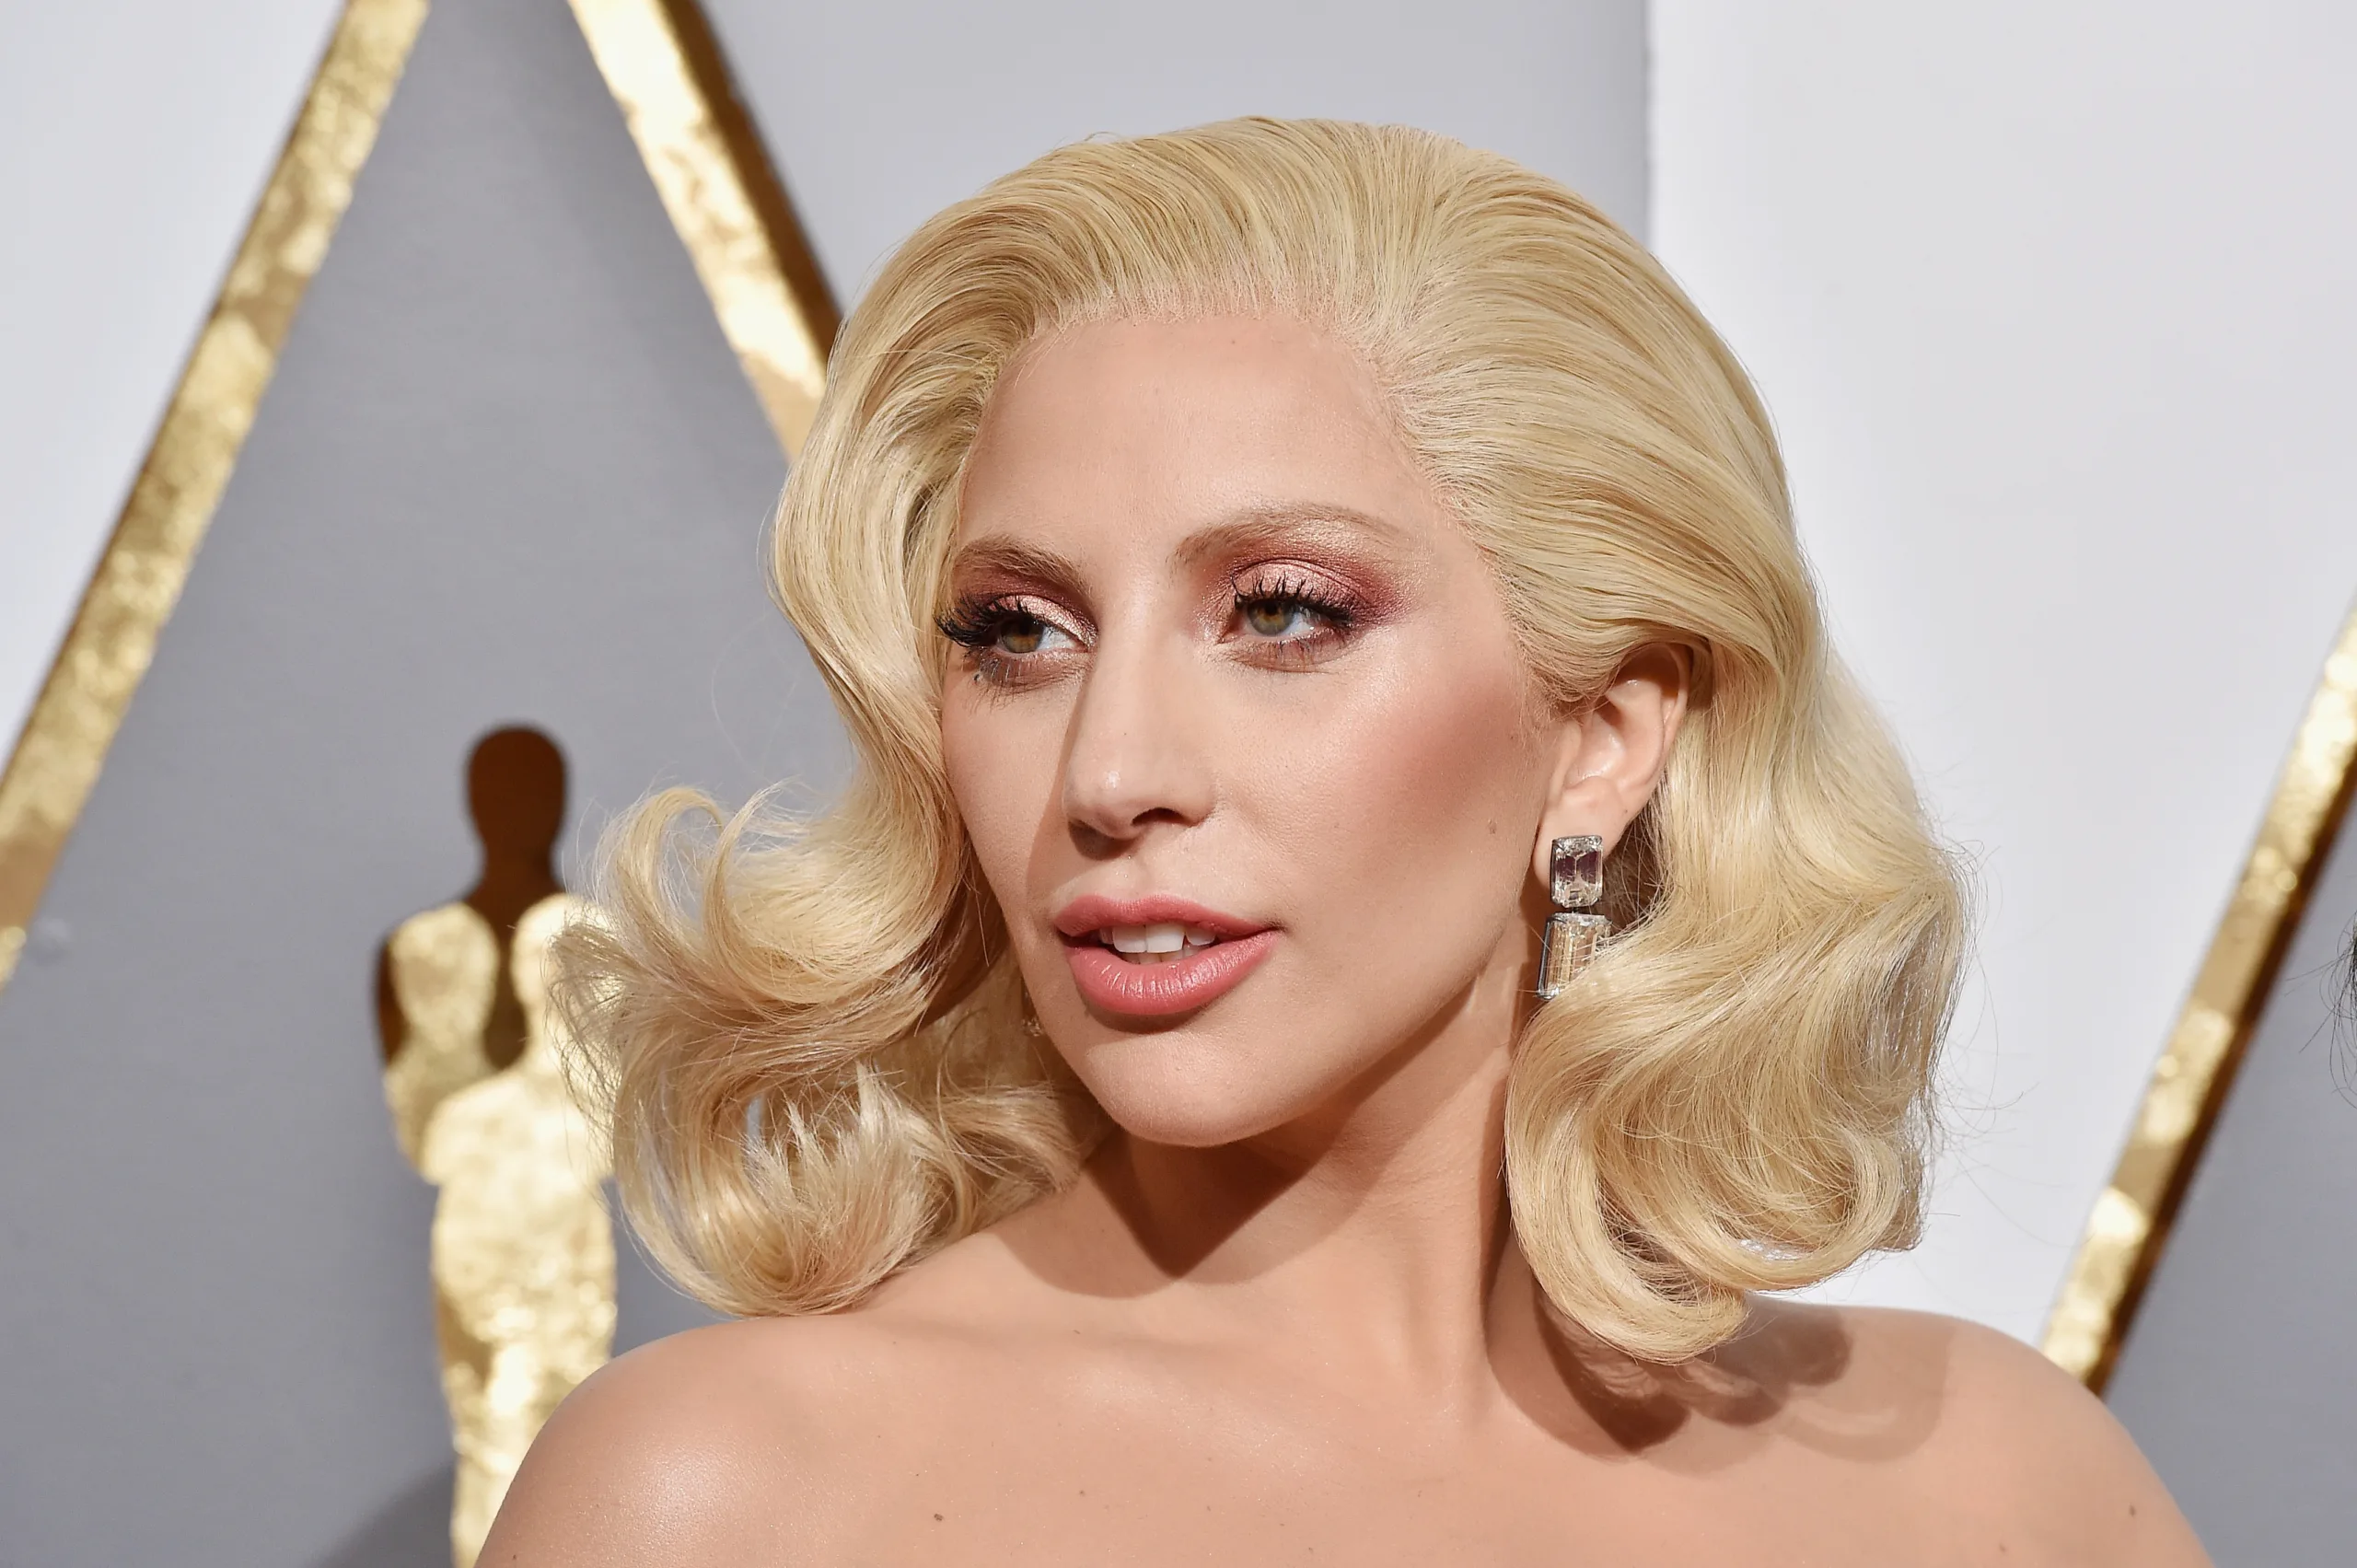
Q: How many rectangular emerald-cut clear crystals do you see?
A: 2